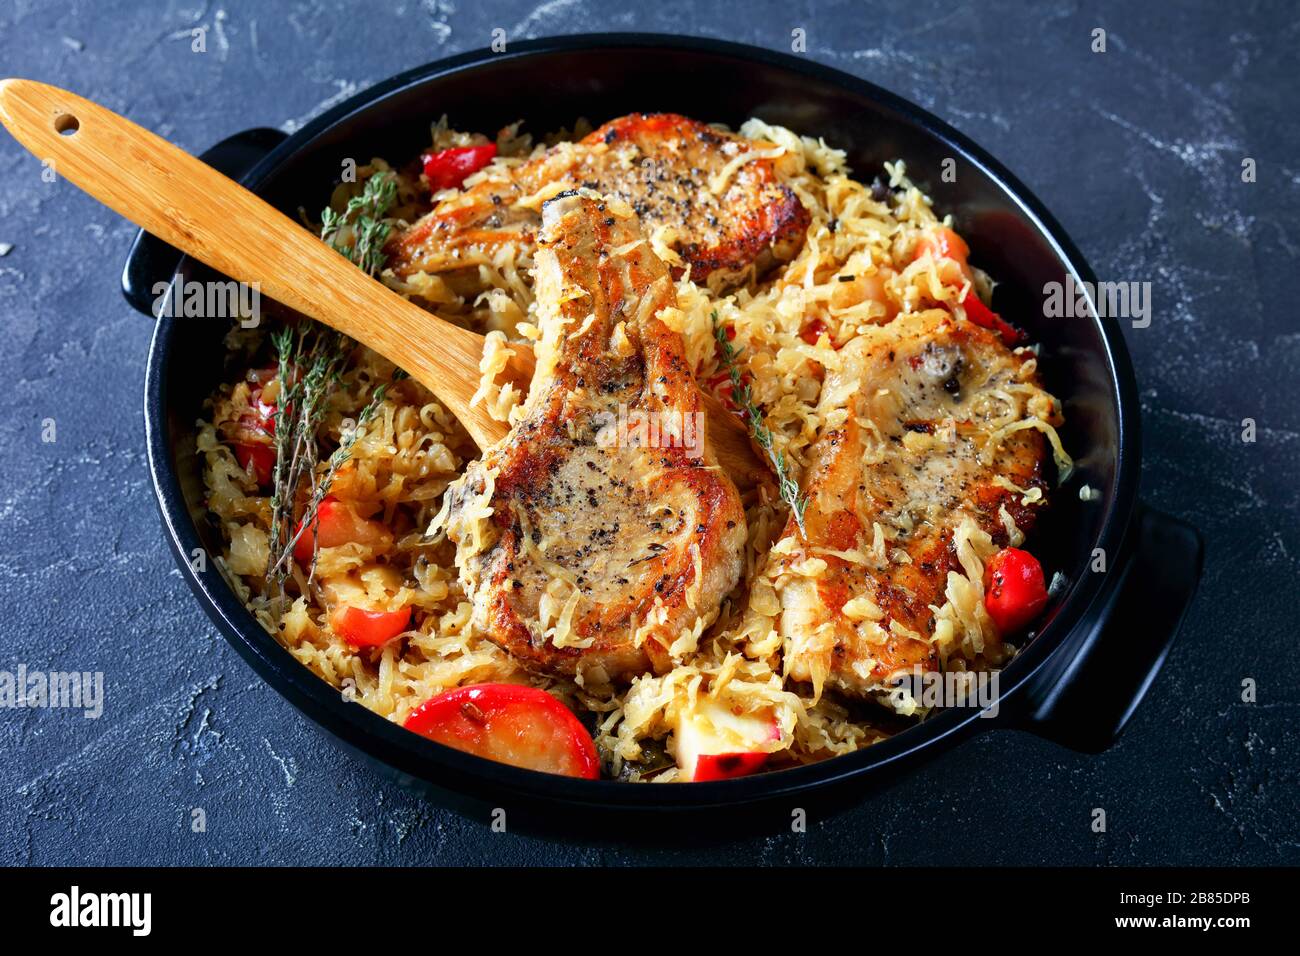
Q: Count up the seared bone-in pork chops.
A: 3